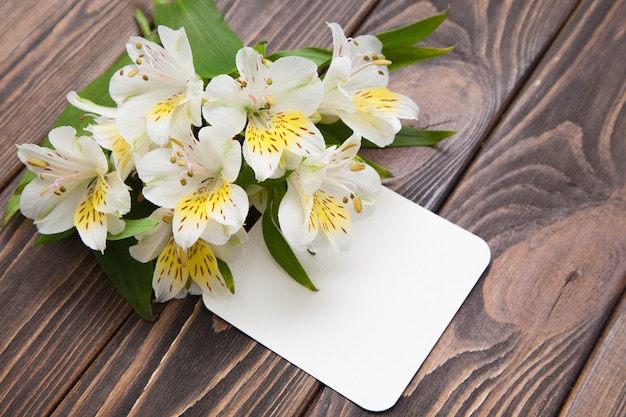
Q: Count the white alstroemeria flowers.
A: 8